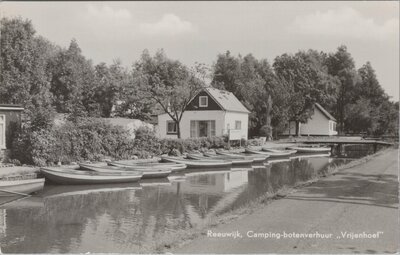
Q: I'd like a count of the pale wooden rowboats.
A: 11